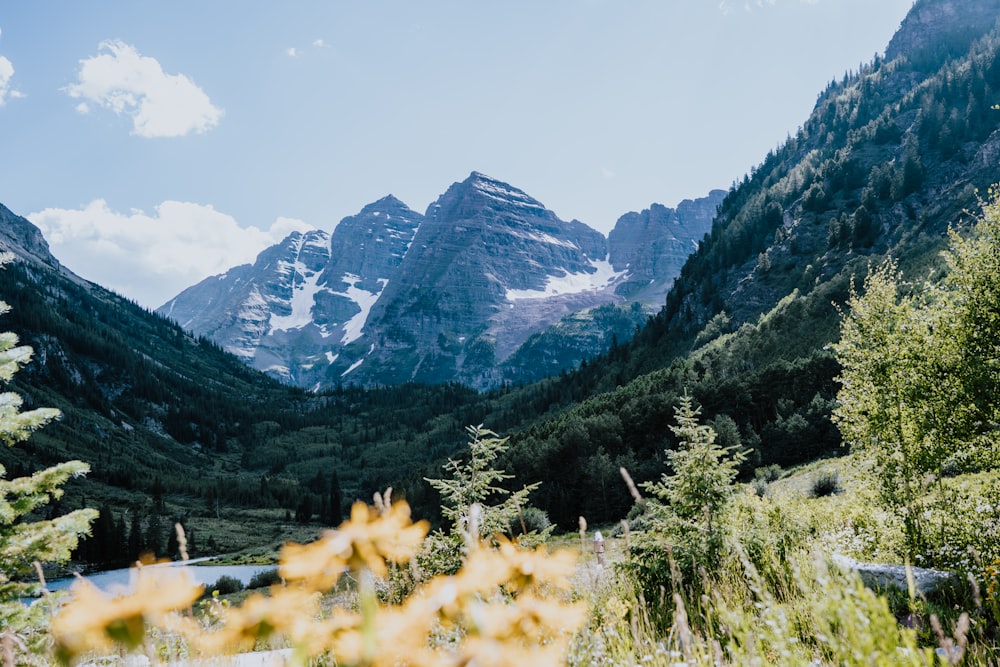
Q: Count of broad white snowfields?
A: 3